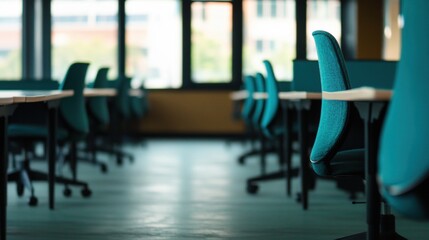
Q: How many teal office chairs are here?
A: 9